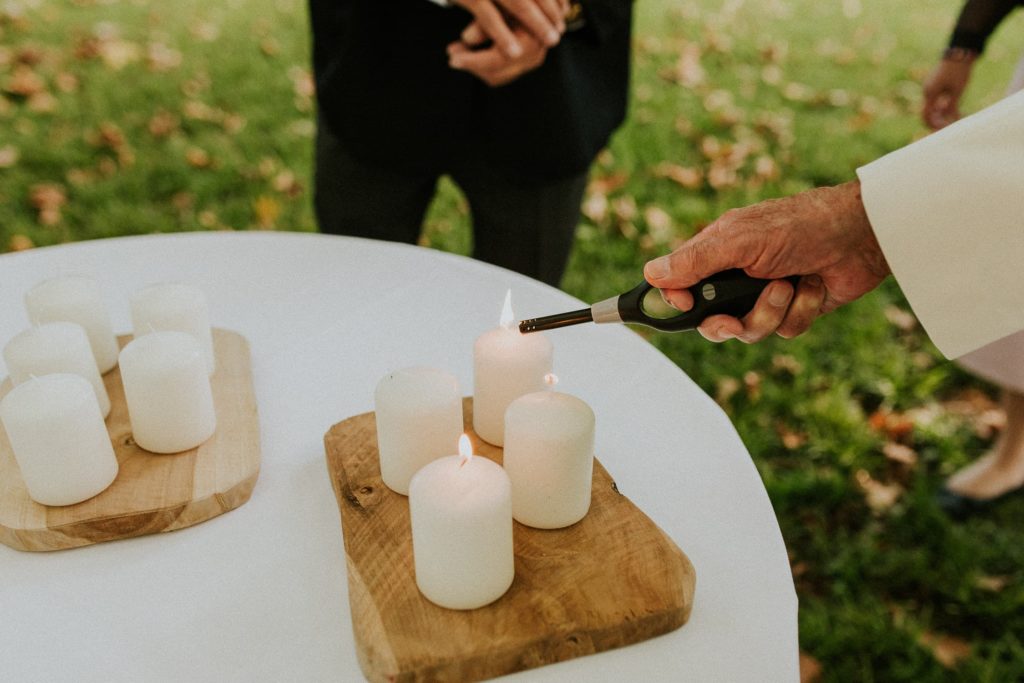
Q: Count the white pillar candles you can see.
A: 9